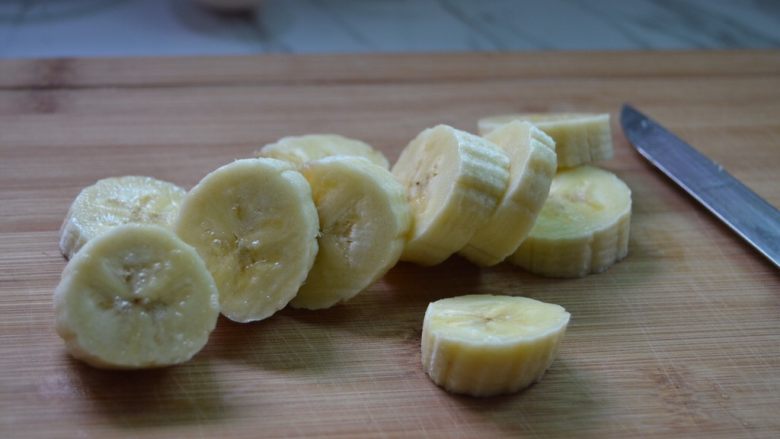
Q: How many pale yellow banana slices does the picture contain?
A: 10